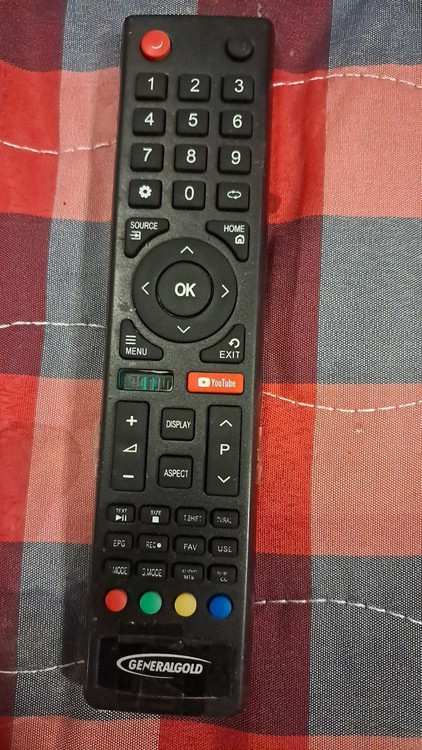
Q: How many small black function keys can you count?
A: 12